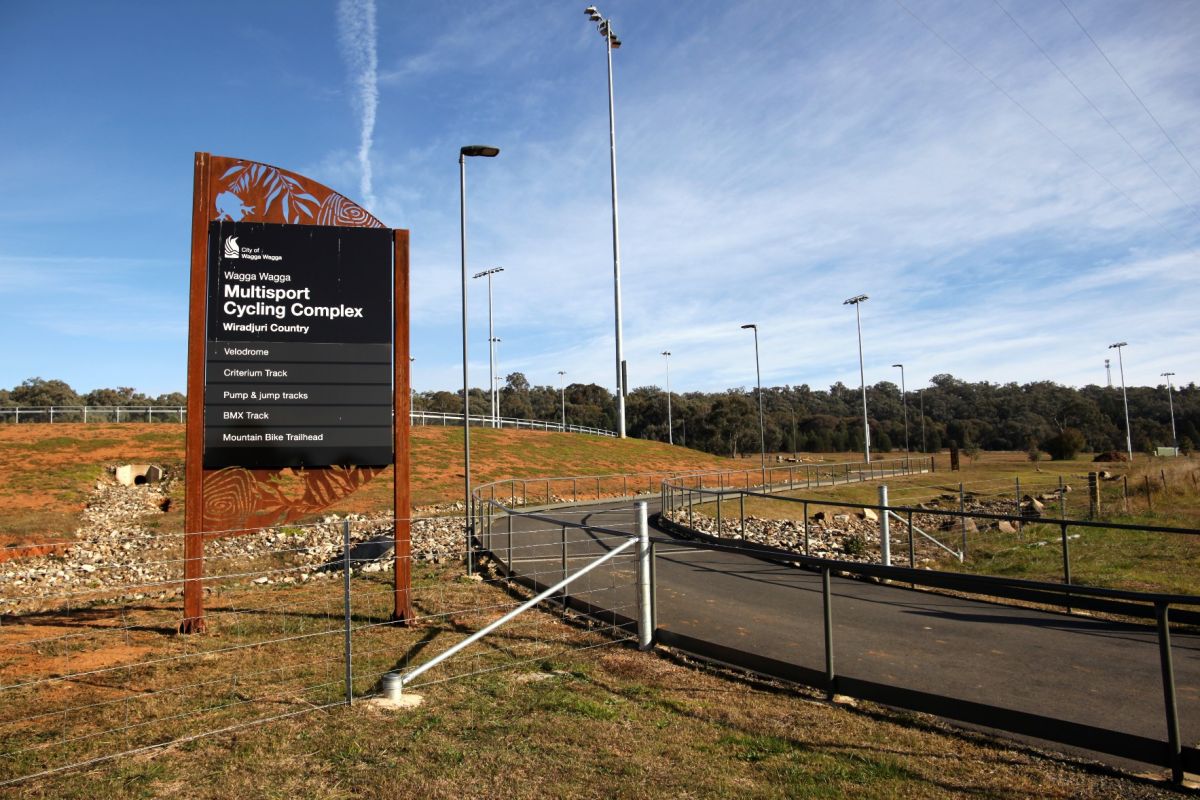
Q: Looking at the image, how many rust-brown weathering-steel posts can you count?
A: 2